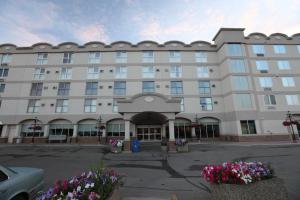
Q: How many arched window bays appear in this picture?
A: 6